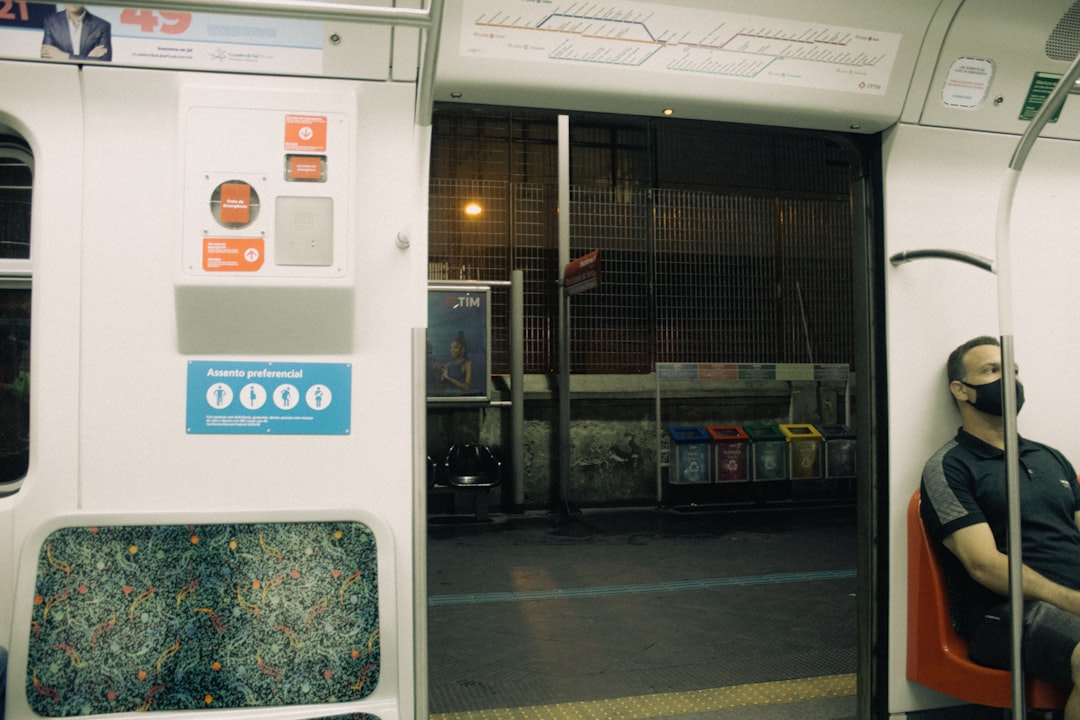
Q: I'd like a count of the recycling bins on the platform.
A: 5